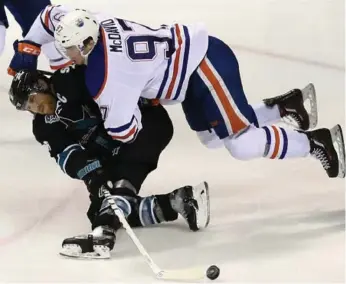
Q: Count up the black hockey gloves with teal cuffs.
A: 1